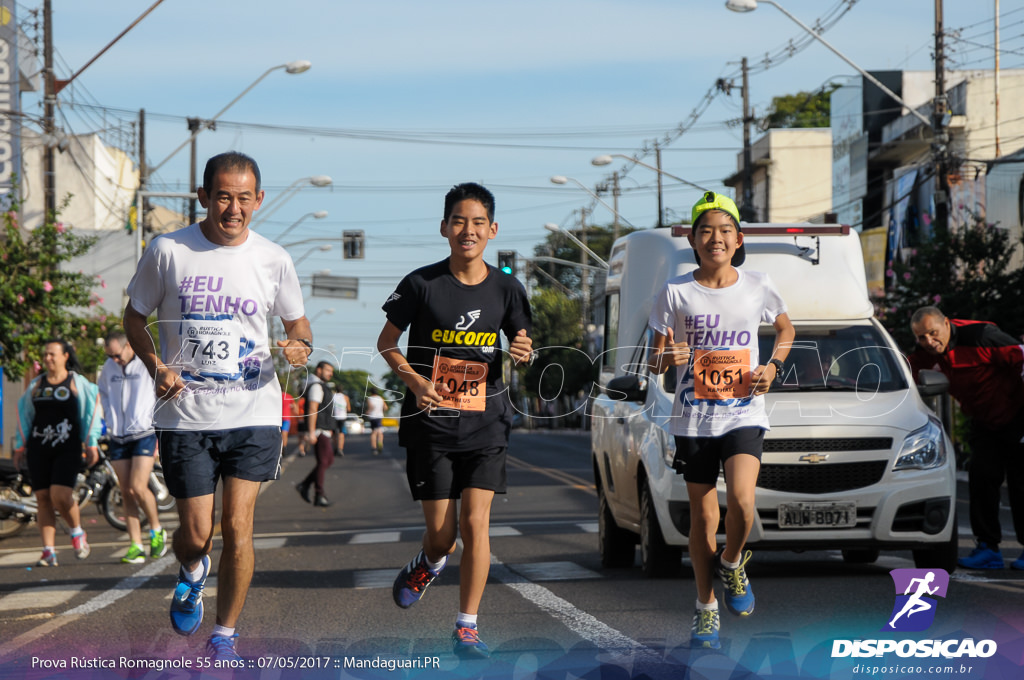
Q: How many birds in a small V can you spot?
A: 0